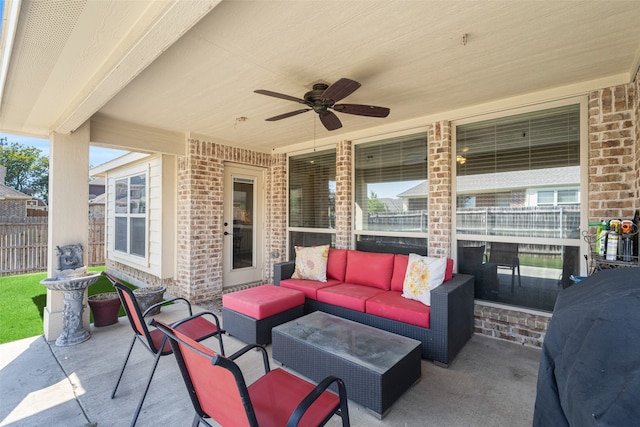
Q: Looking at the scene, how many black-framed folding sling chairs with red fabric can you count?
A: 2